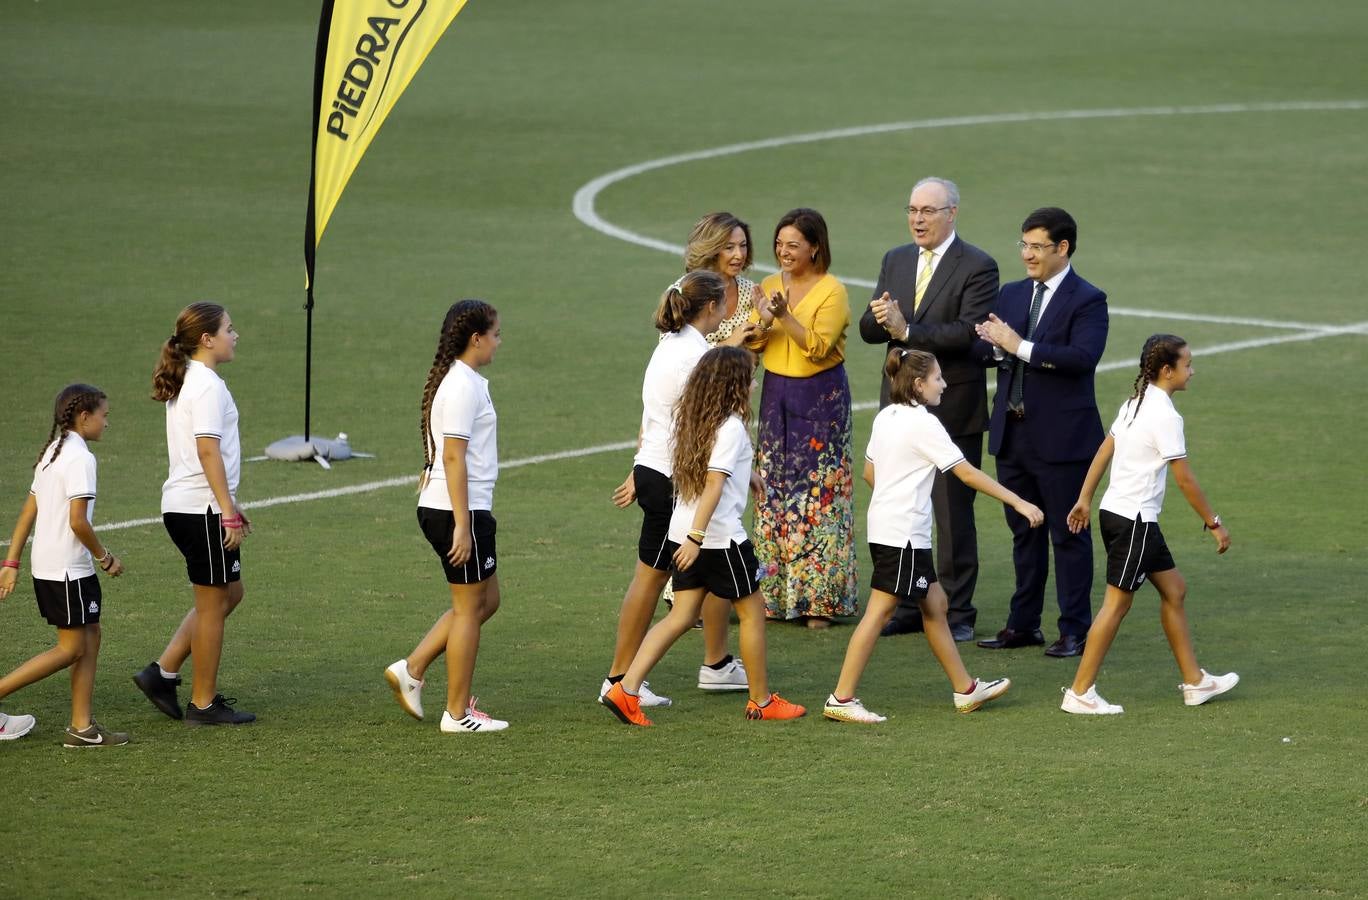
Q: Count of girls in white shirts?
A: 7